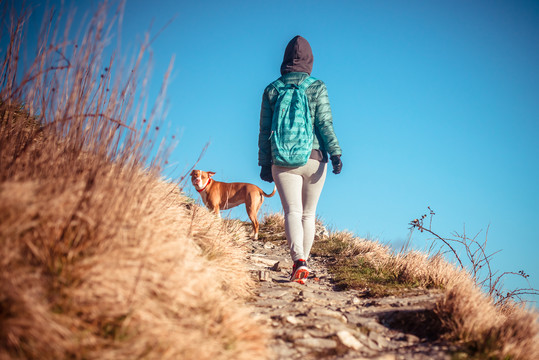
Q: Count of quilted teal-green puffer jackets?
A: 1